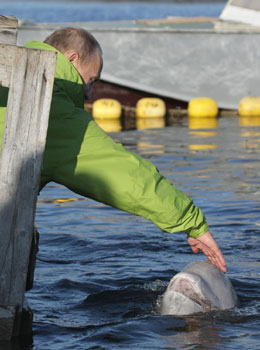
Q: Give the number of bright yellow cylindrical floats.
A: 4